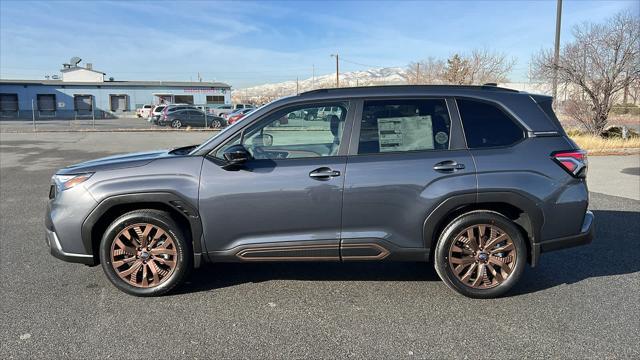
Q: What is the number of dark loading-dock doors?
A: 4